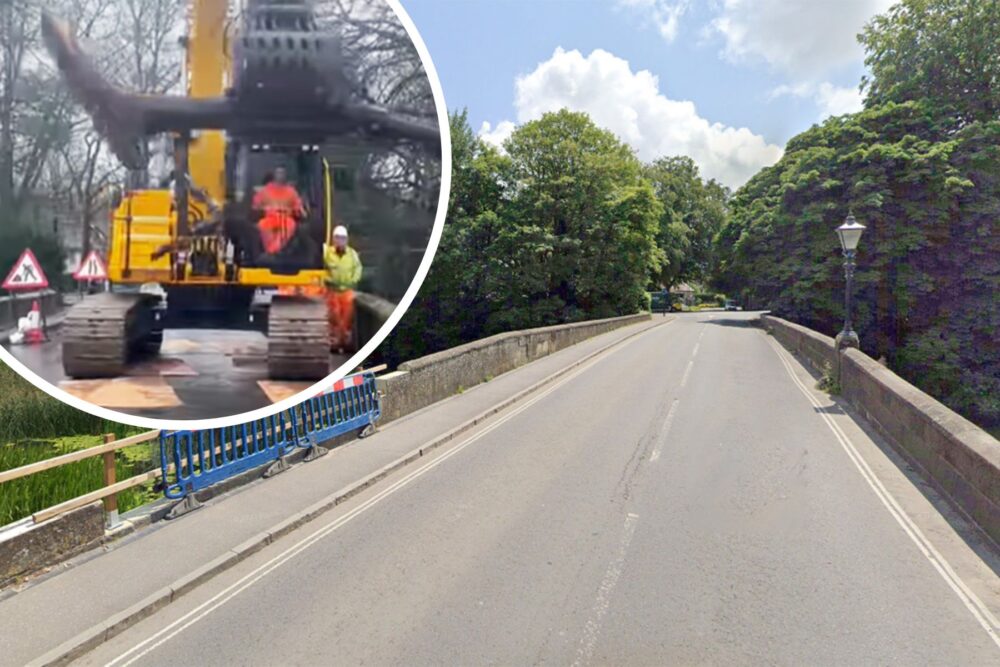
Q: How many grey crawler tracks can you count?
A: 2